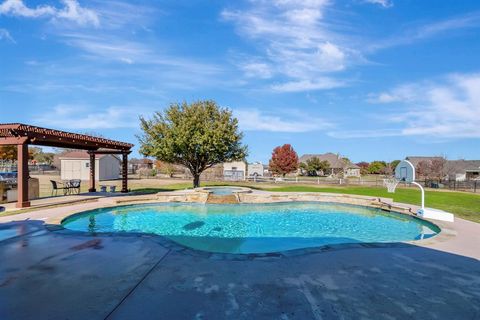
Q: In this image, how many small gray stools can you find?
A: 2